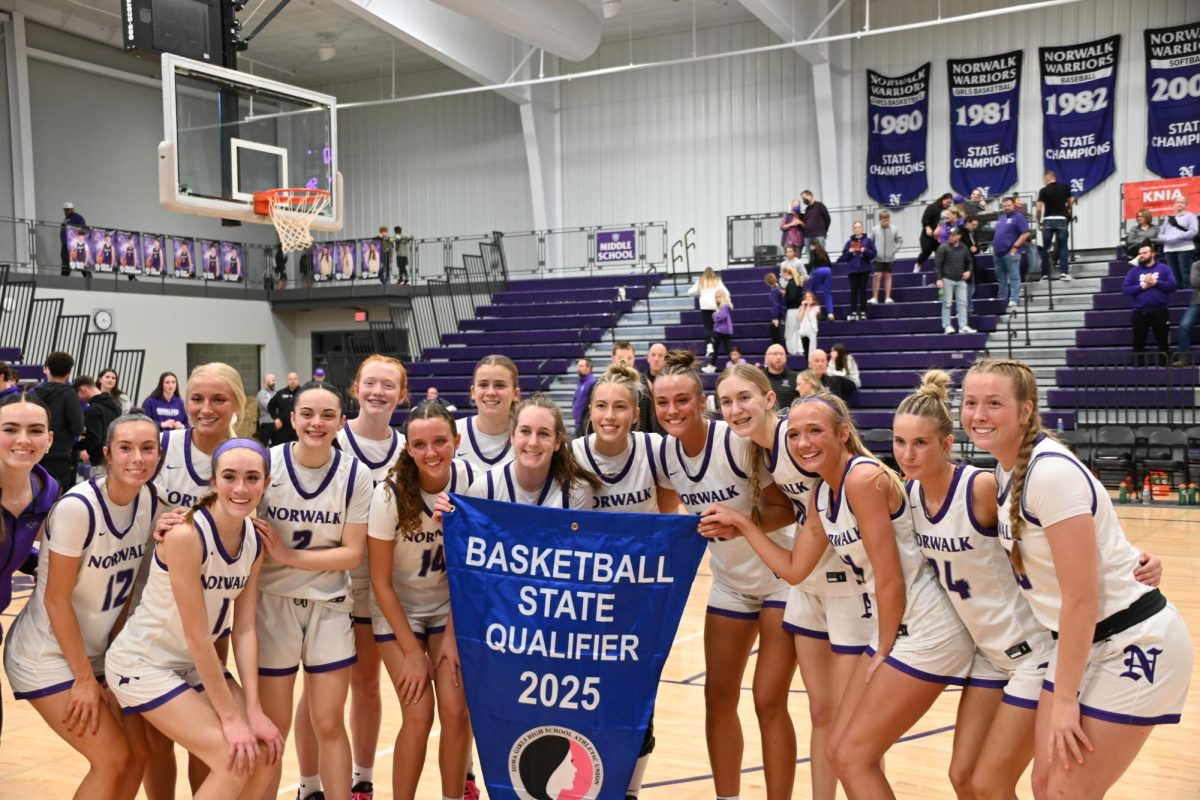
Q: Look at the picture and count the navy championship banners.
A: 4